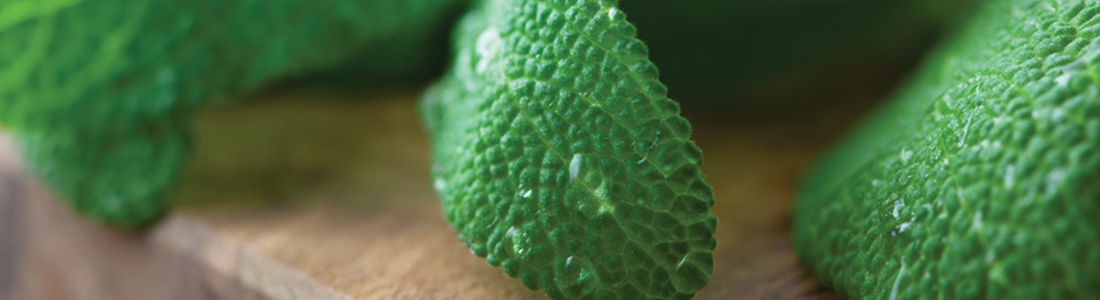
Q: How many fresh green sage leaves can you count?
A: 3